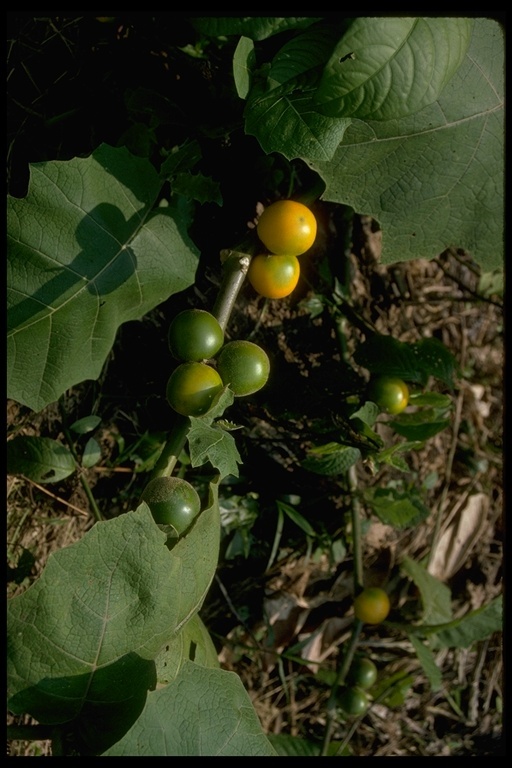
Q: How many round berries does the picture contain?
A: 10